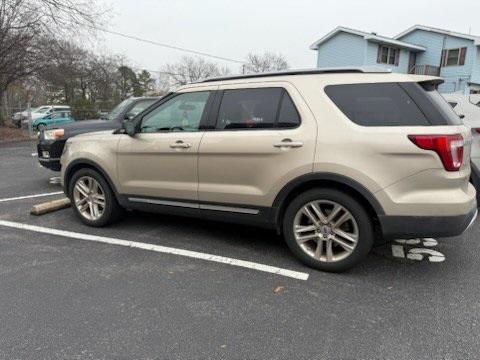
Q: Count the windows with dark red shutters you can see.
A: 2